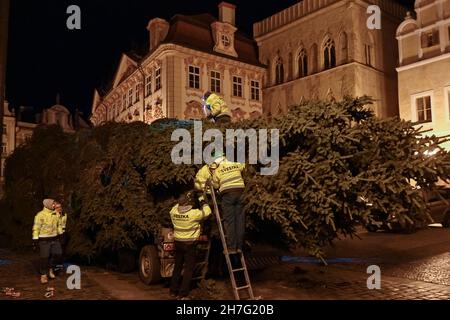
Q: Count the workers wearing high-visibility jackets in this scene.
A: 6